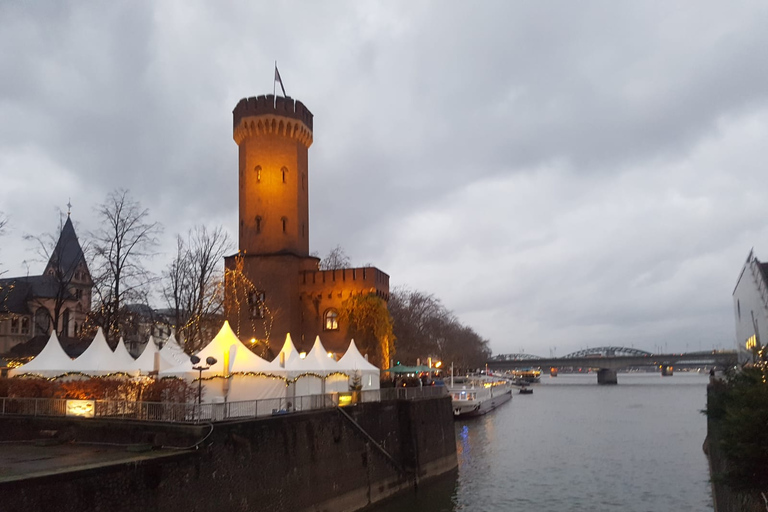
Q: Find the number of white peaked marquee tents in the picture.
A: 9